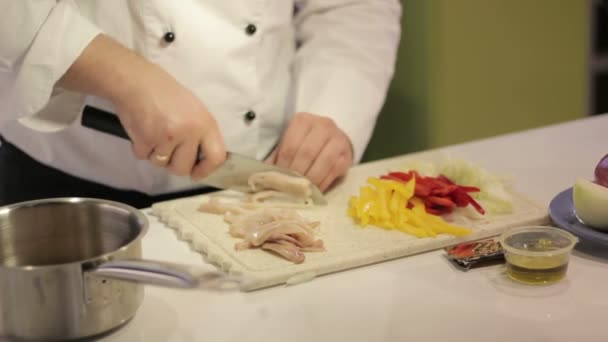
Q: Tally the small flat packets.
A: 1